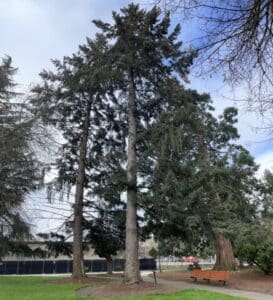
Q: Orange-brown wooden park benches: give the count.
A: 1